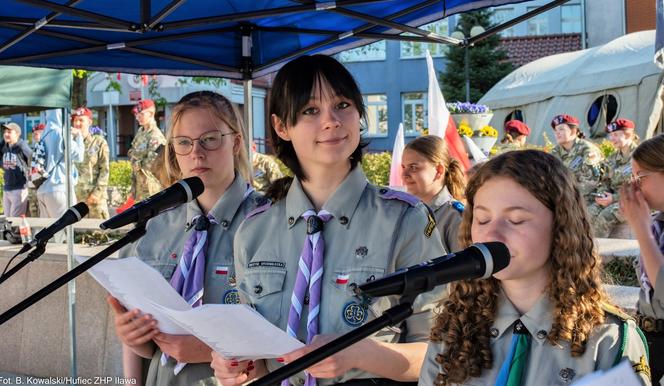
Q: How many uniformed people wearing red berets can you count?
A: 6